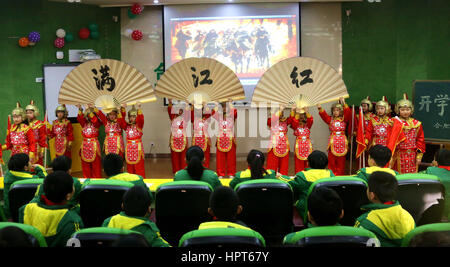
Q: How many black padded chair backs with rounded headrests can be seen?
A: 11